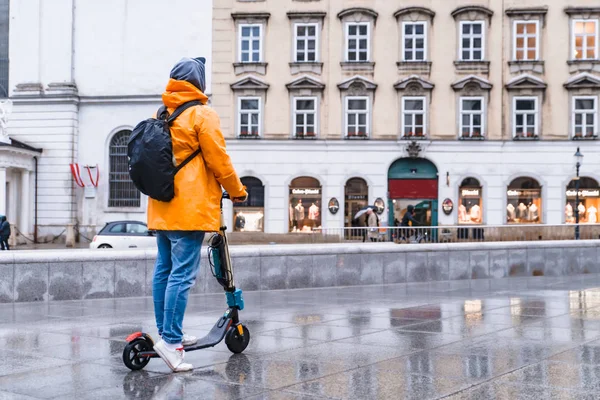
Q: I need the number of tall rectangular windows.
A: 14